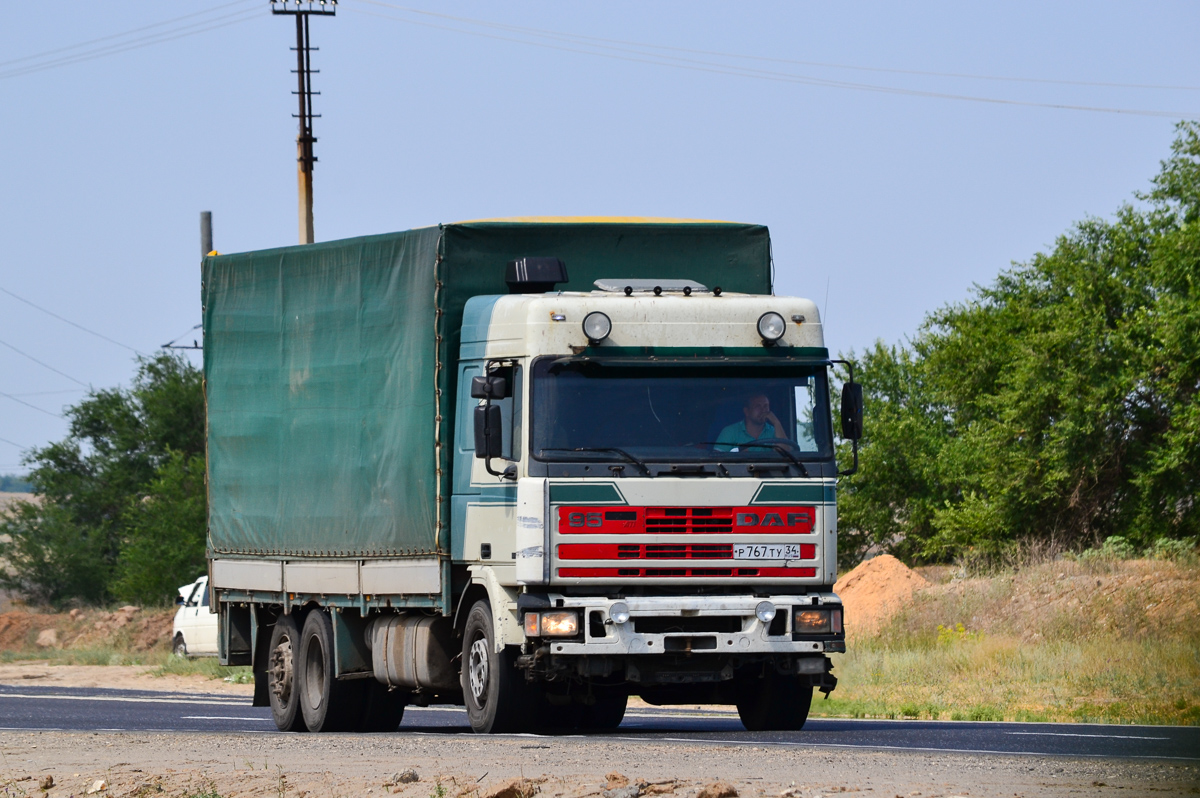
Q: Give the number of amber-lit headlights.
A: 2